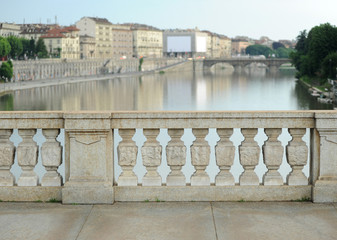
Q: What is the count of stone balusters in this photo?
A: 11